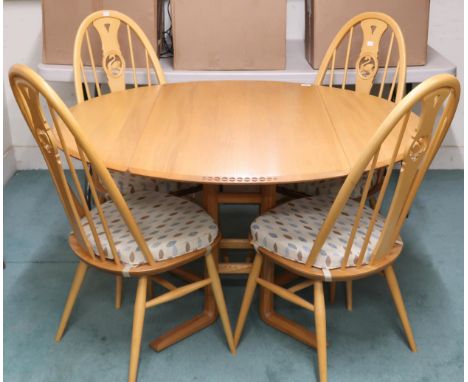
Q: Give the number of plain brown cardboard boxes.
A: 3